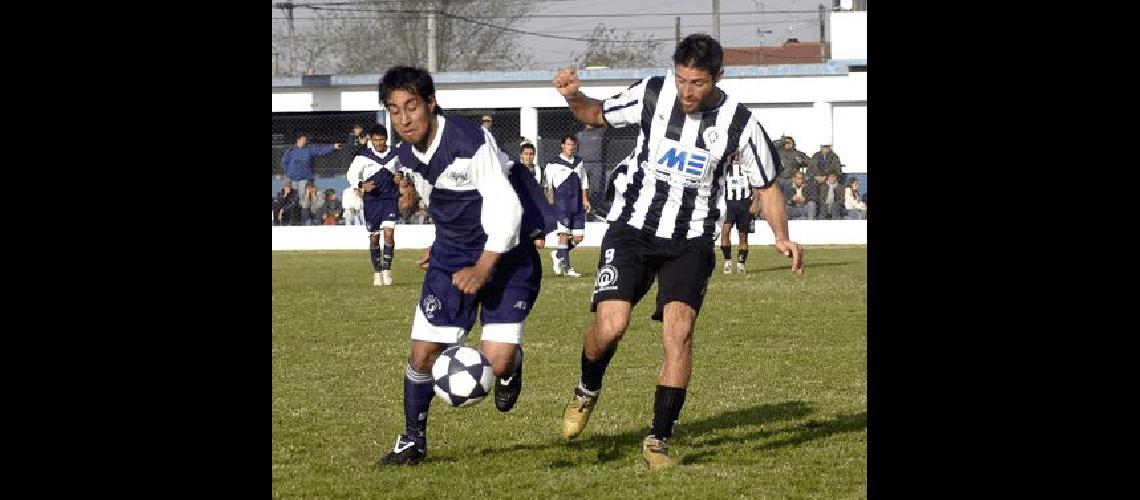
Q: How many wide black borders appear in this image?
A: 2